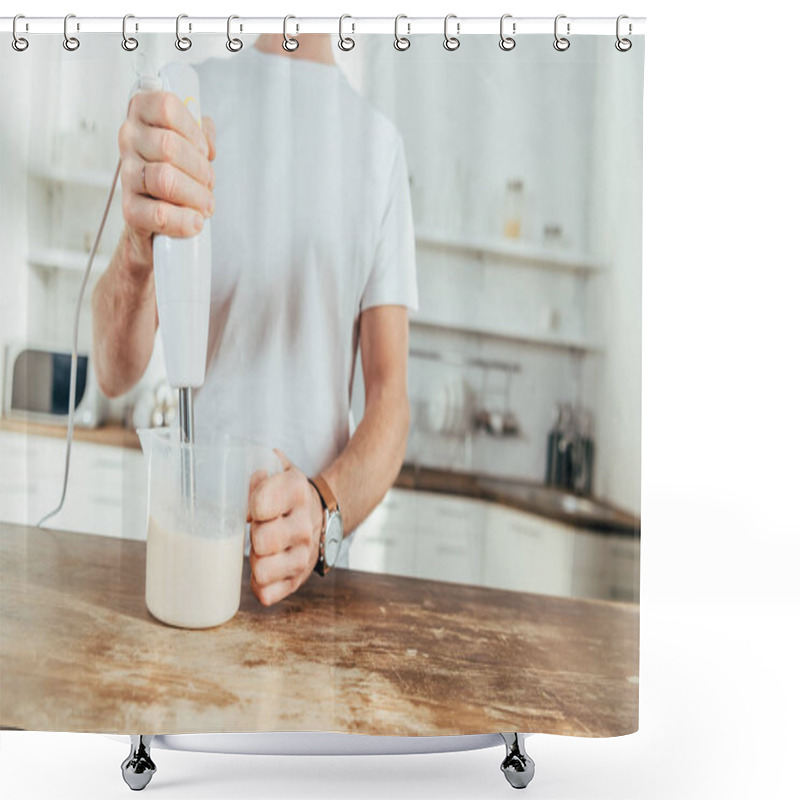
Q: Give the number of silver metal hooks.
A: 12